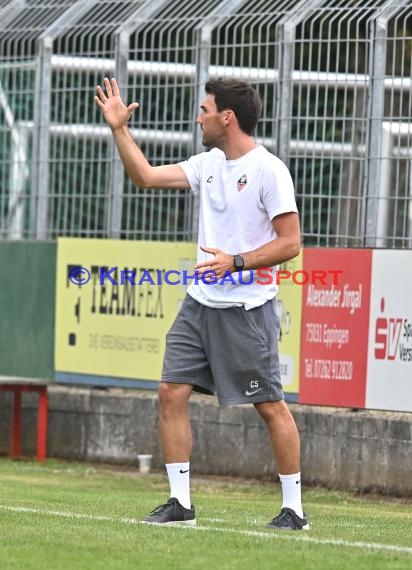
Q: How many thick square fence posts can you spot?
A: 5